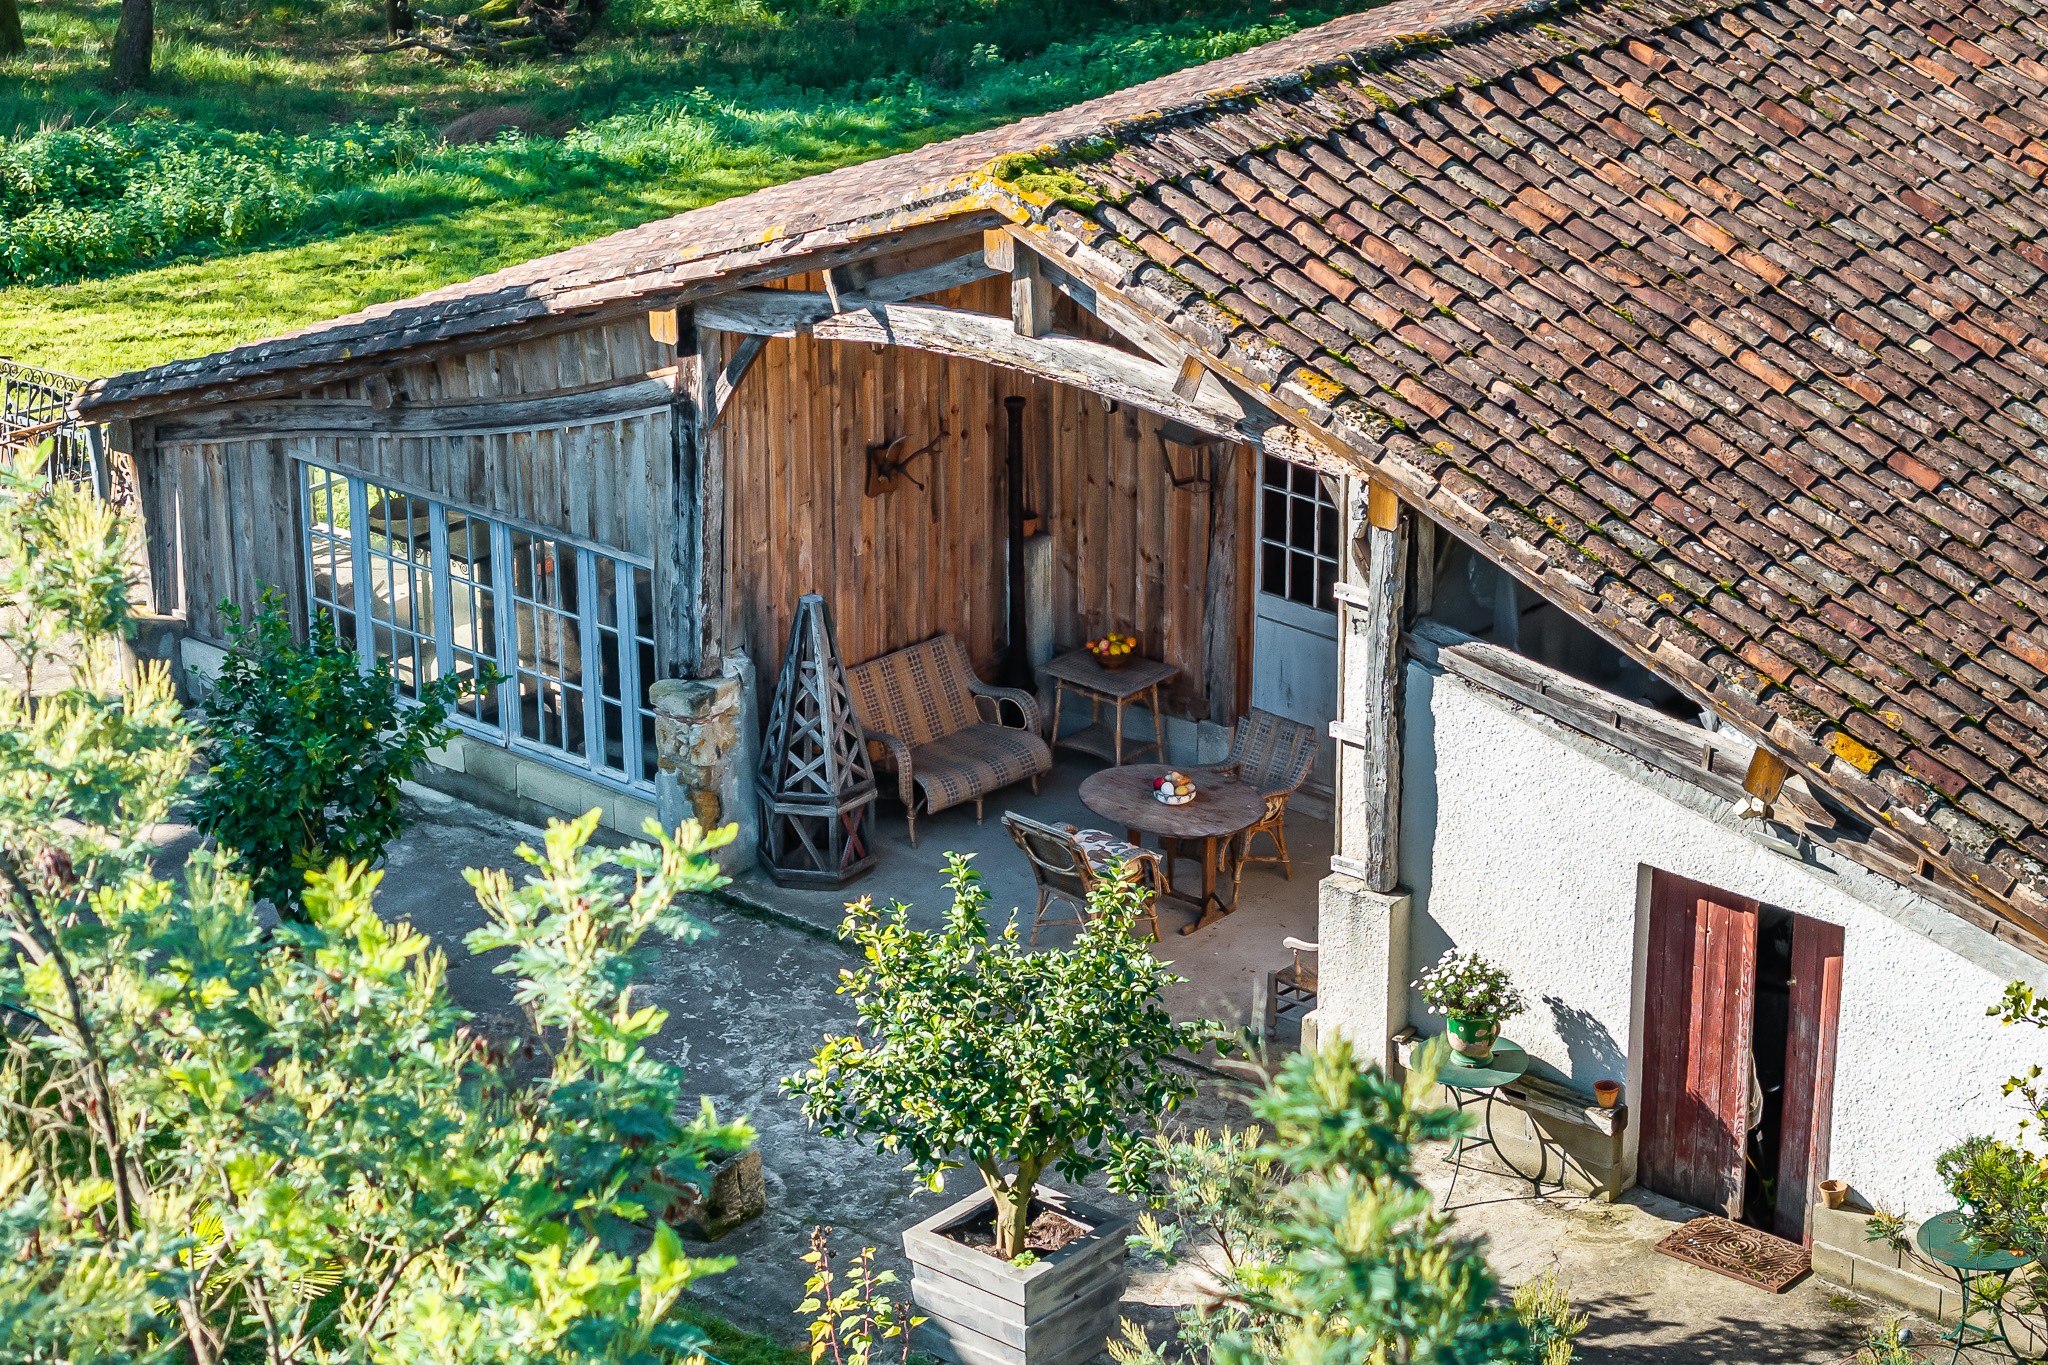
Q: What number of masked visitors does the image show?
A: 0